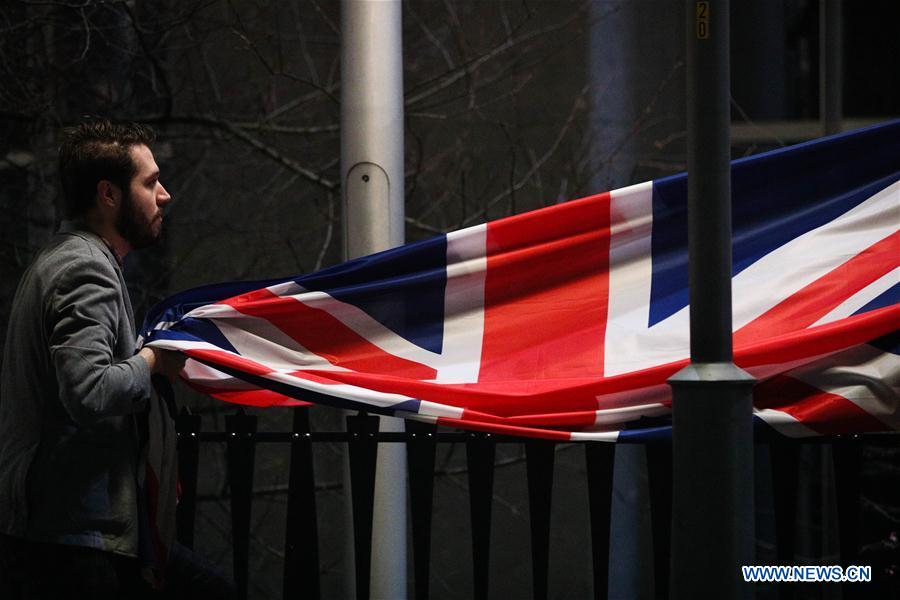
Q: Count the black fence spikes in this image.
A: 11